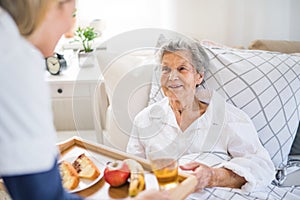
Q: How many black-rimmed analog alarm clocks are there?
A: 1